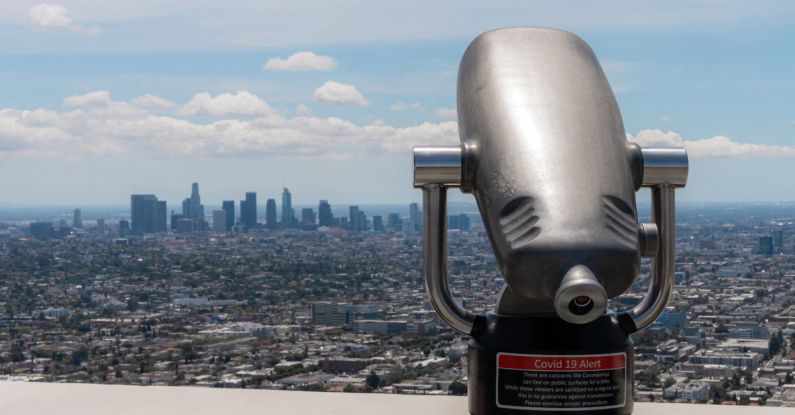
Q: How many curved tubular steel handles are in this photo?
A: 2